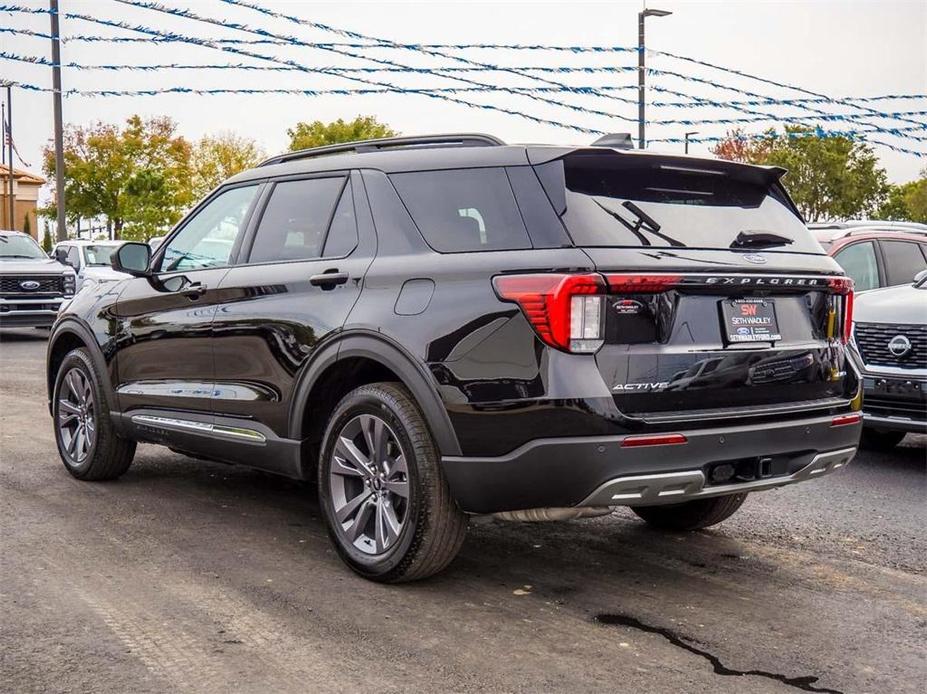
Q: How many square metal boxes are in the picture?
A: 0